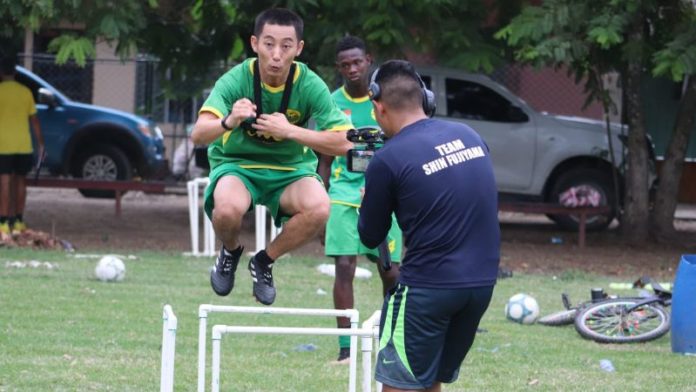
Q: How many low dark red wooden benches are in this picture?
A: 2